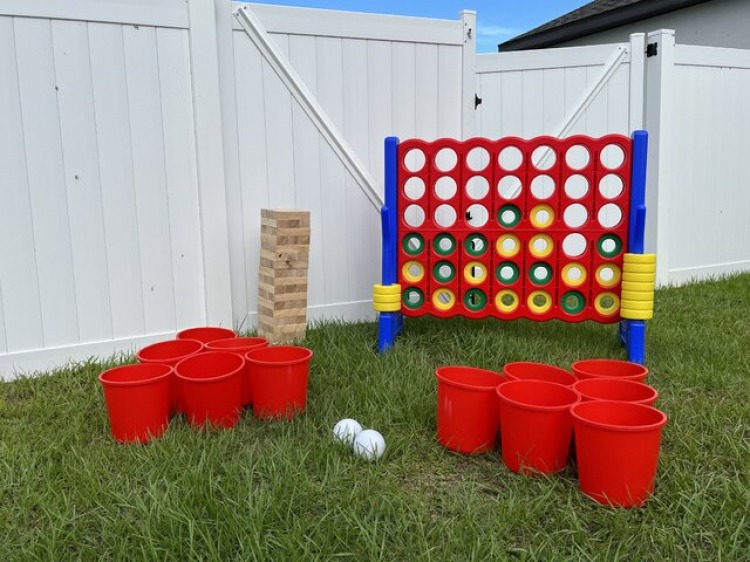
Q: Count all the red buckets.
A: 12